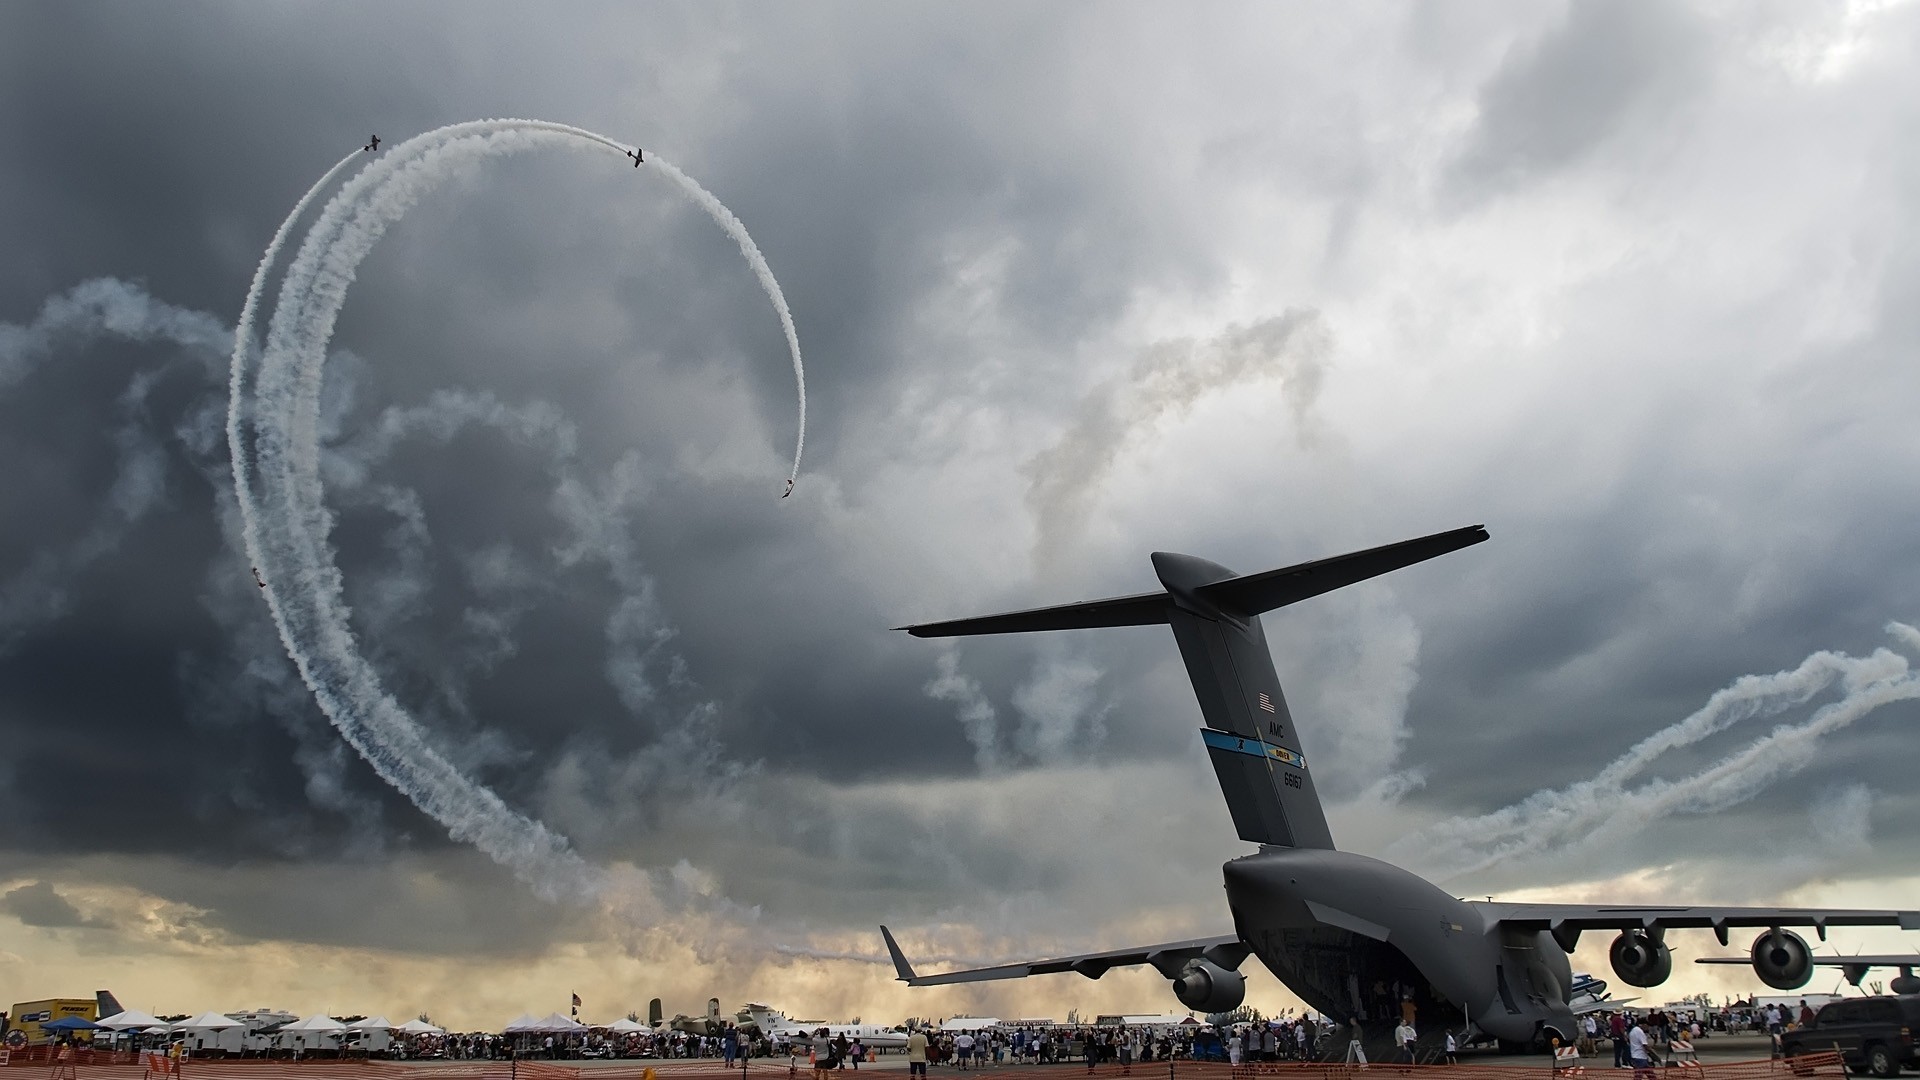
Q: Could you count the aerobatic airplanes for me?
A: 4